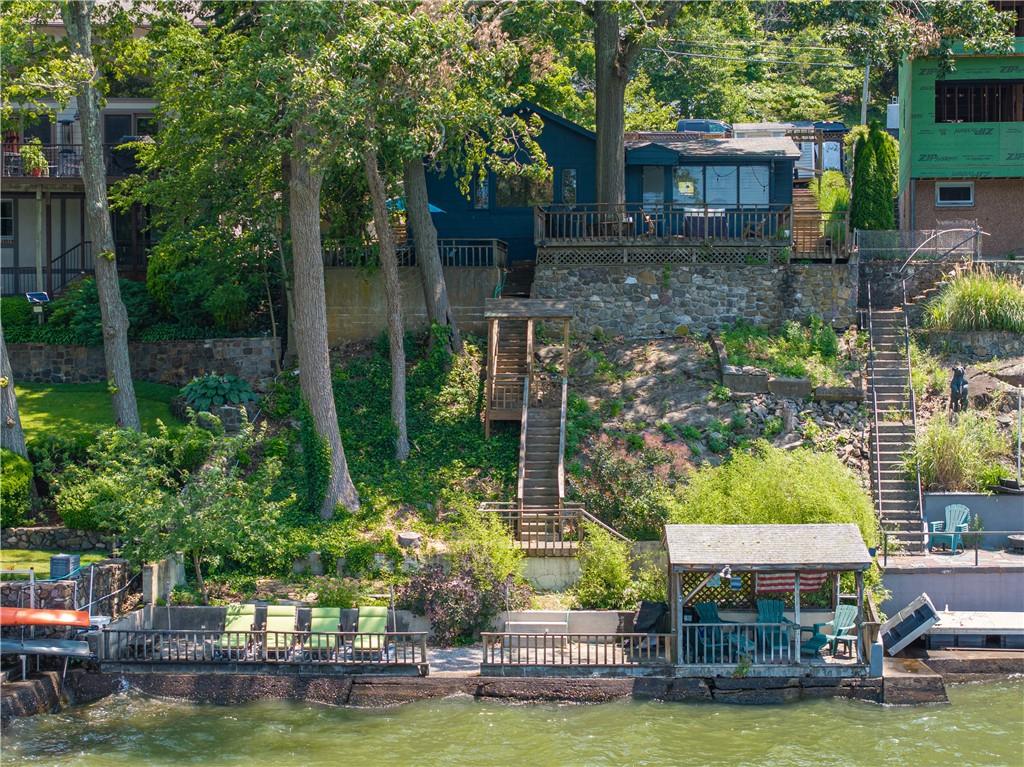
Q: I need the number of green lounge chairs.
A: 4